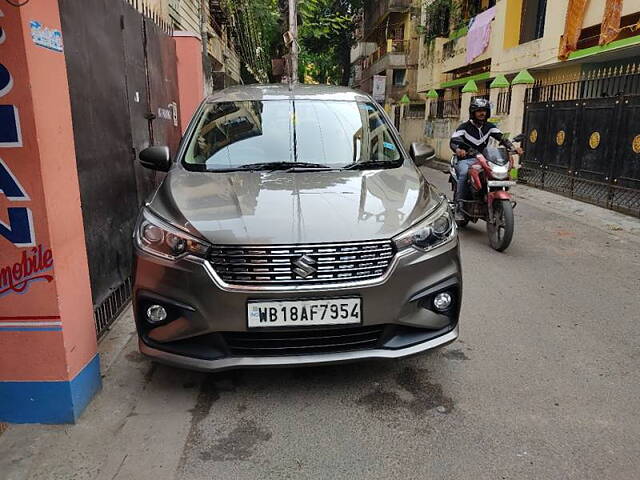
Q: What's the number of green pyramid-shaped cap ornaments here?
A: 5